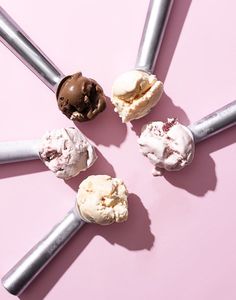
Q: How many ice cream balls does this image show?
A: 5